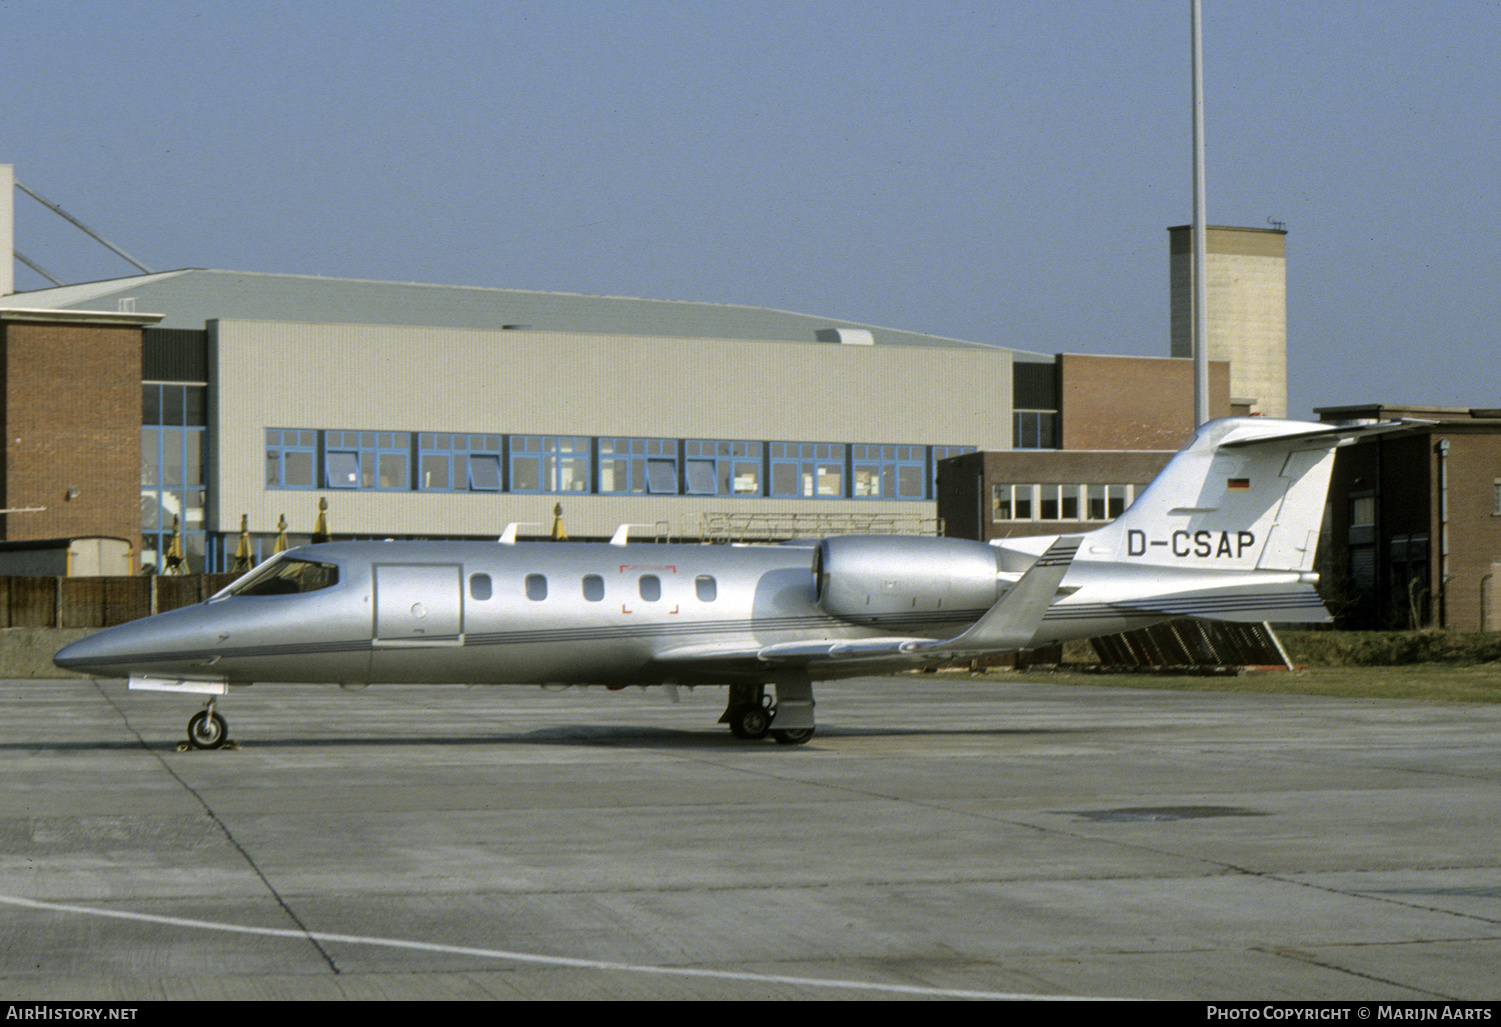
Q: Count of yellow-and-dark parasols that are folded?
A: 5